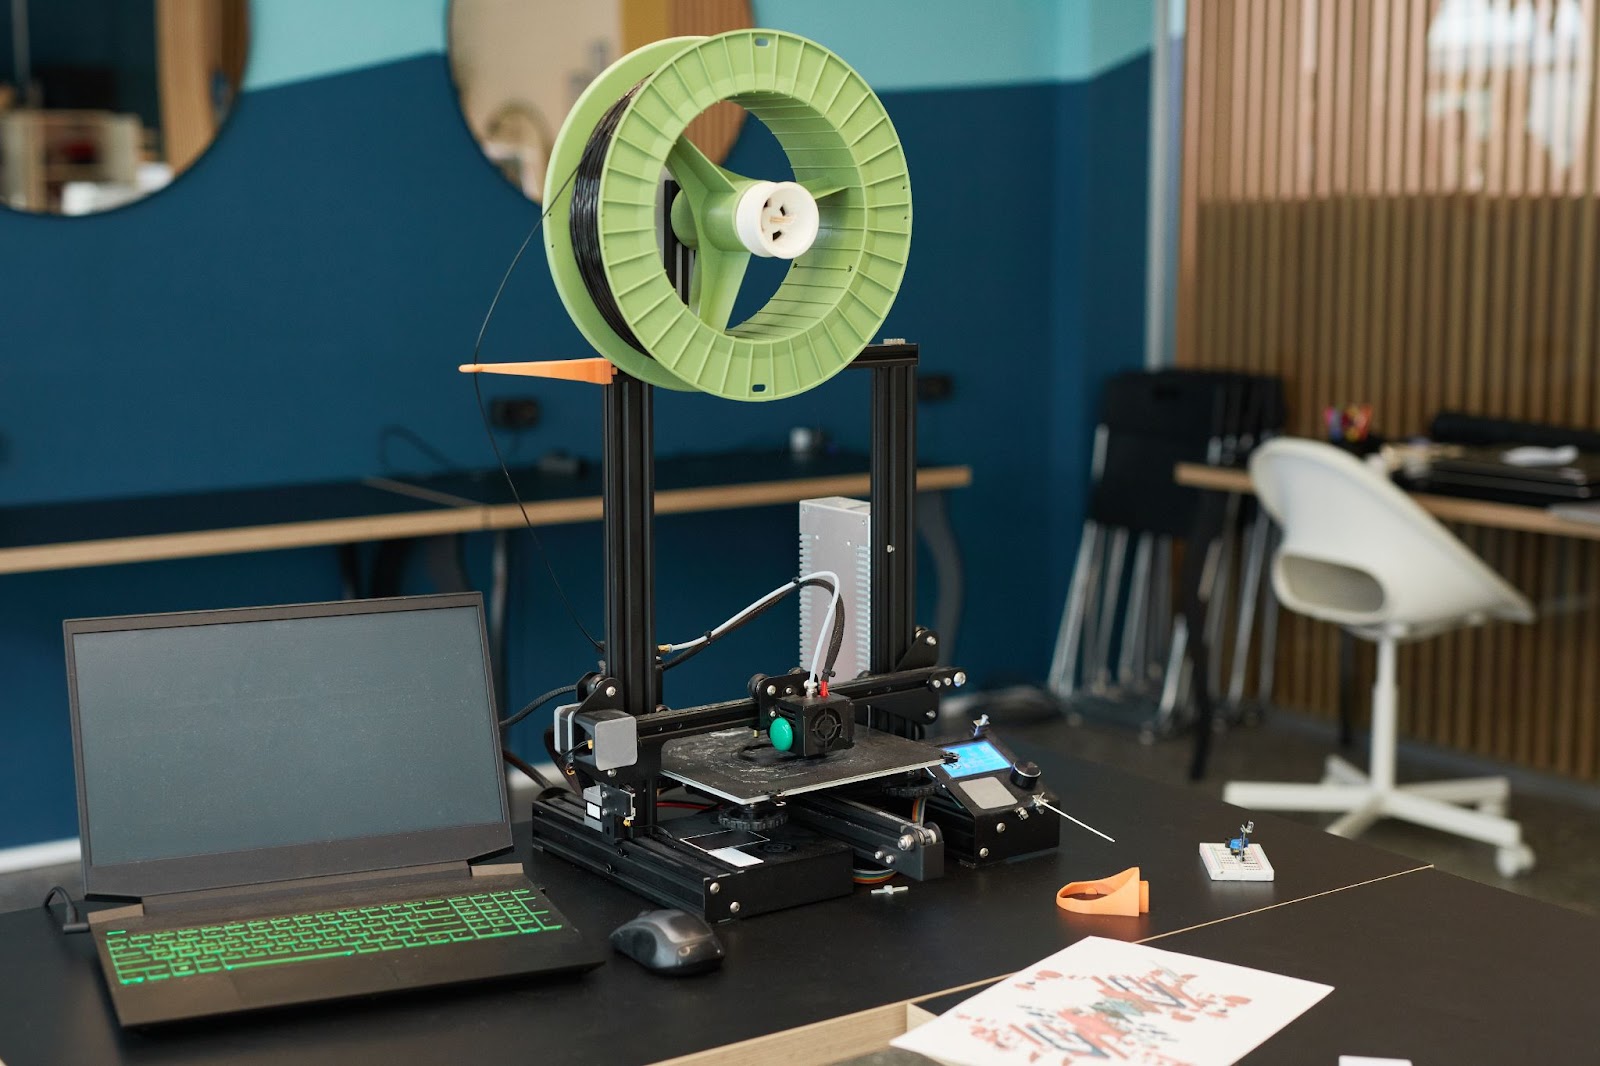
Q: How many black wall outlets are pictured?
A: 2